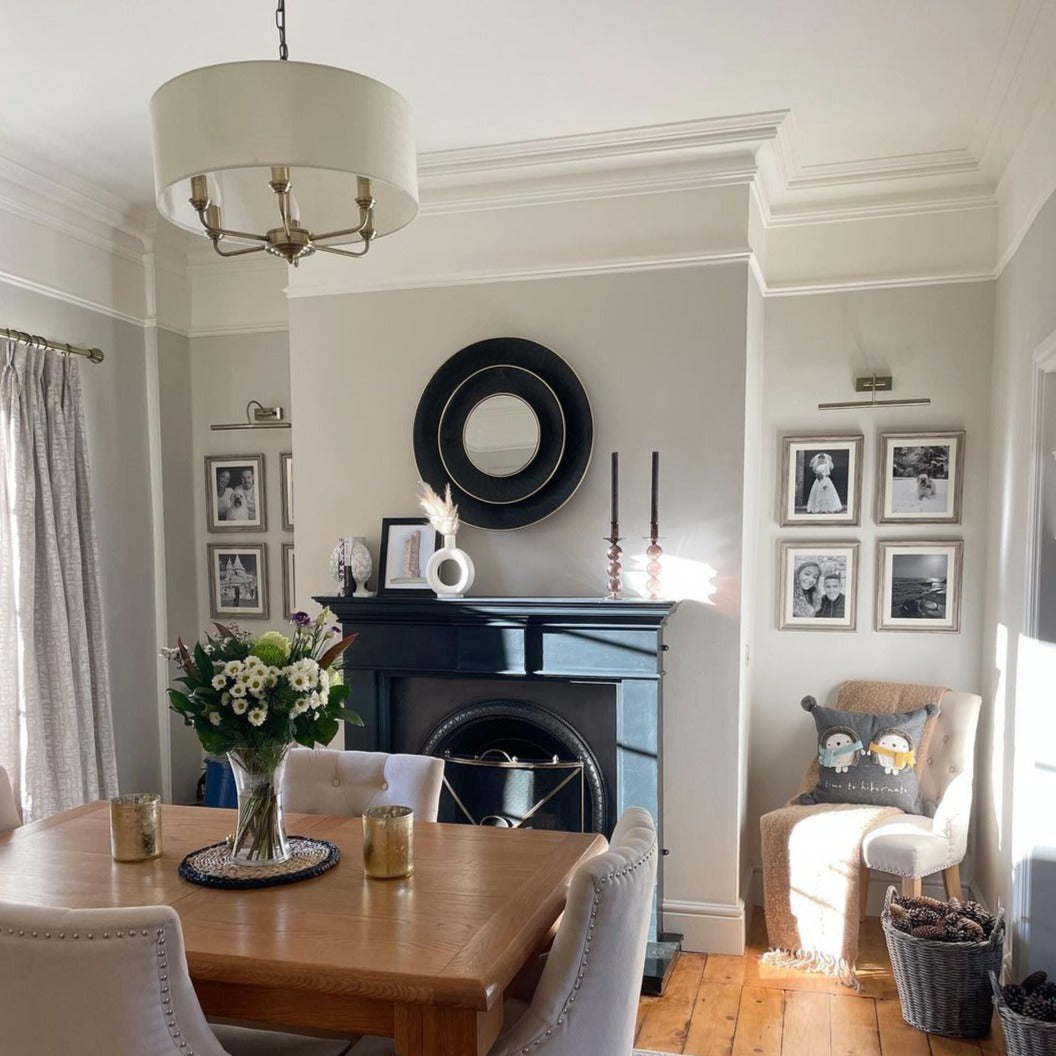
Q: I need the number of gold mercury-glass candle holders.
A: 2